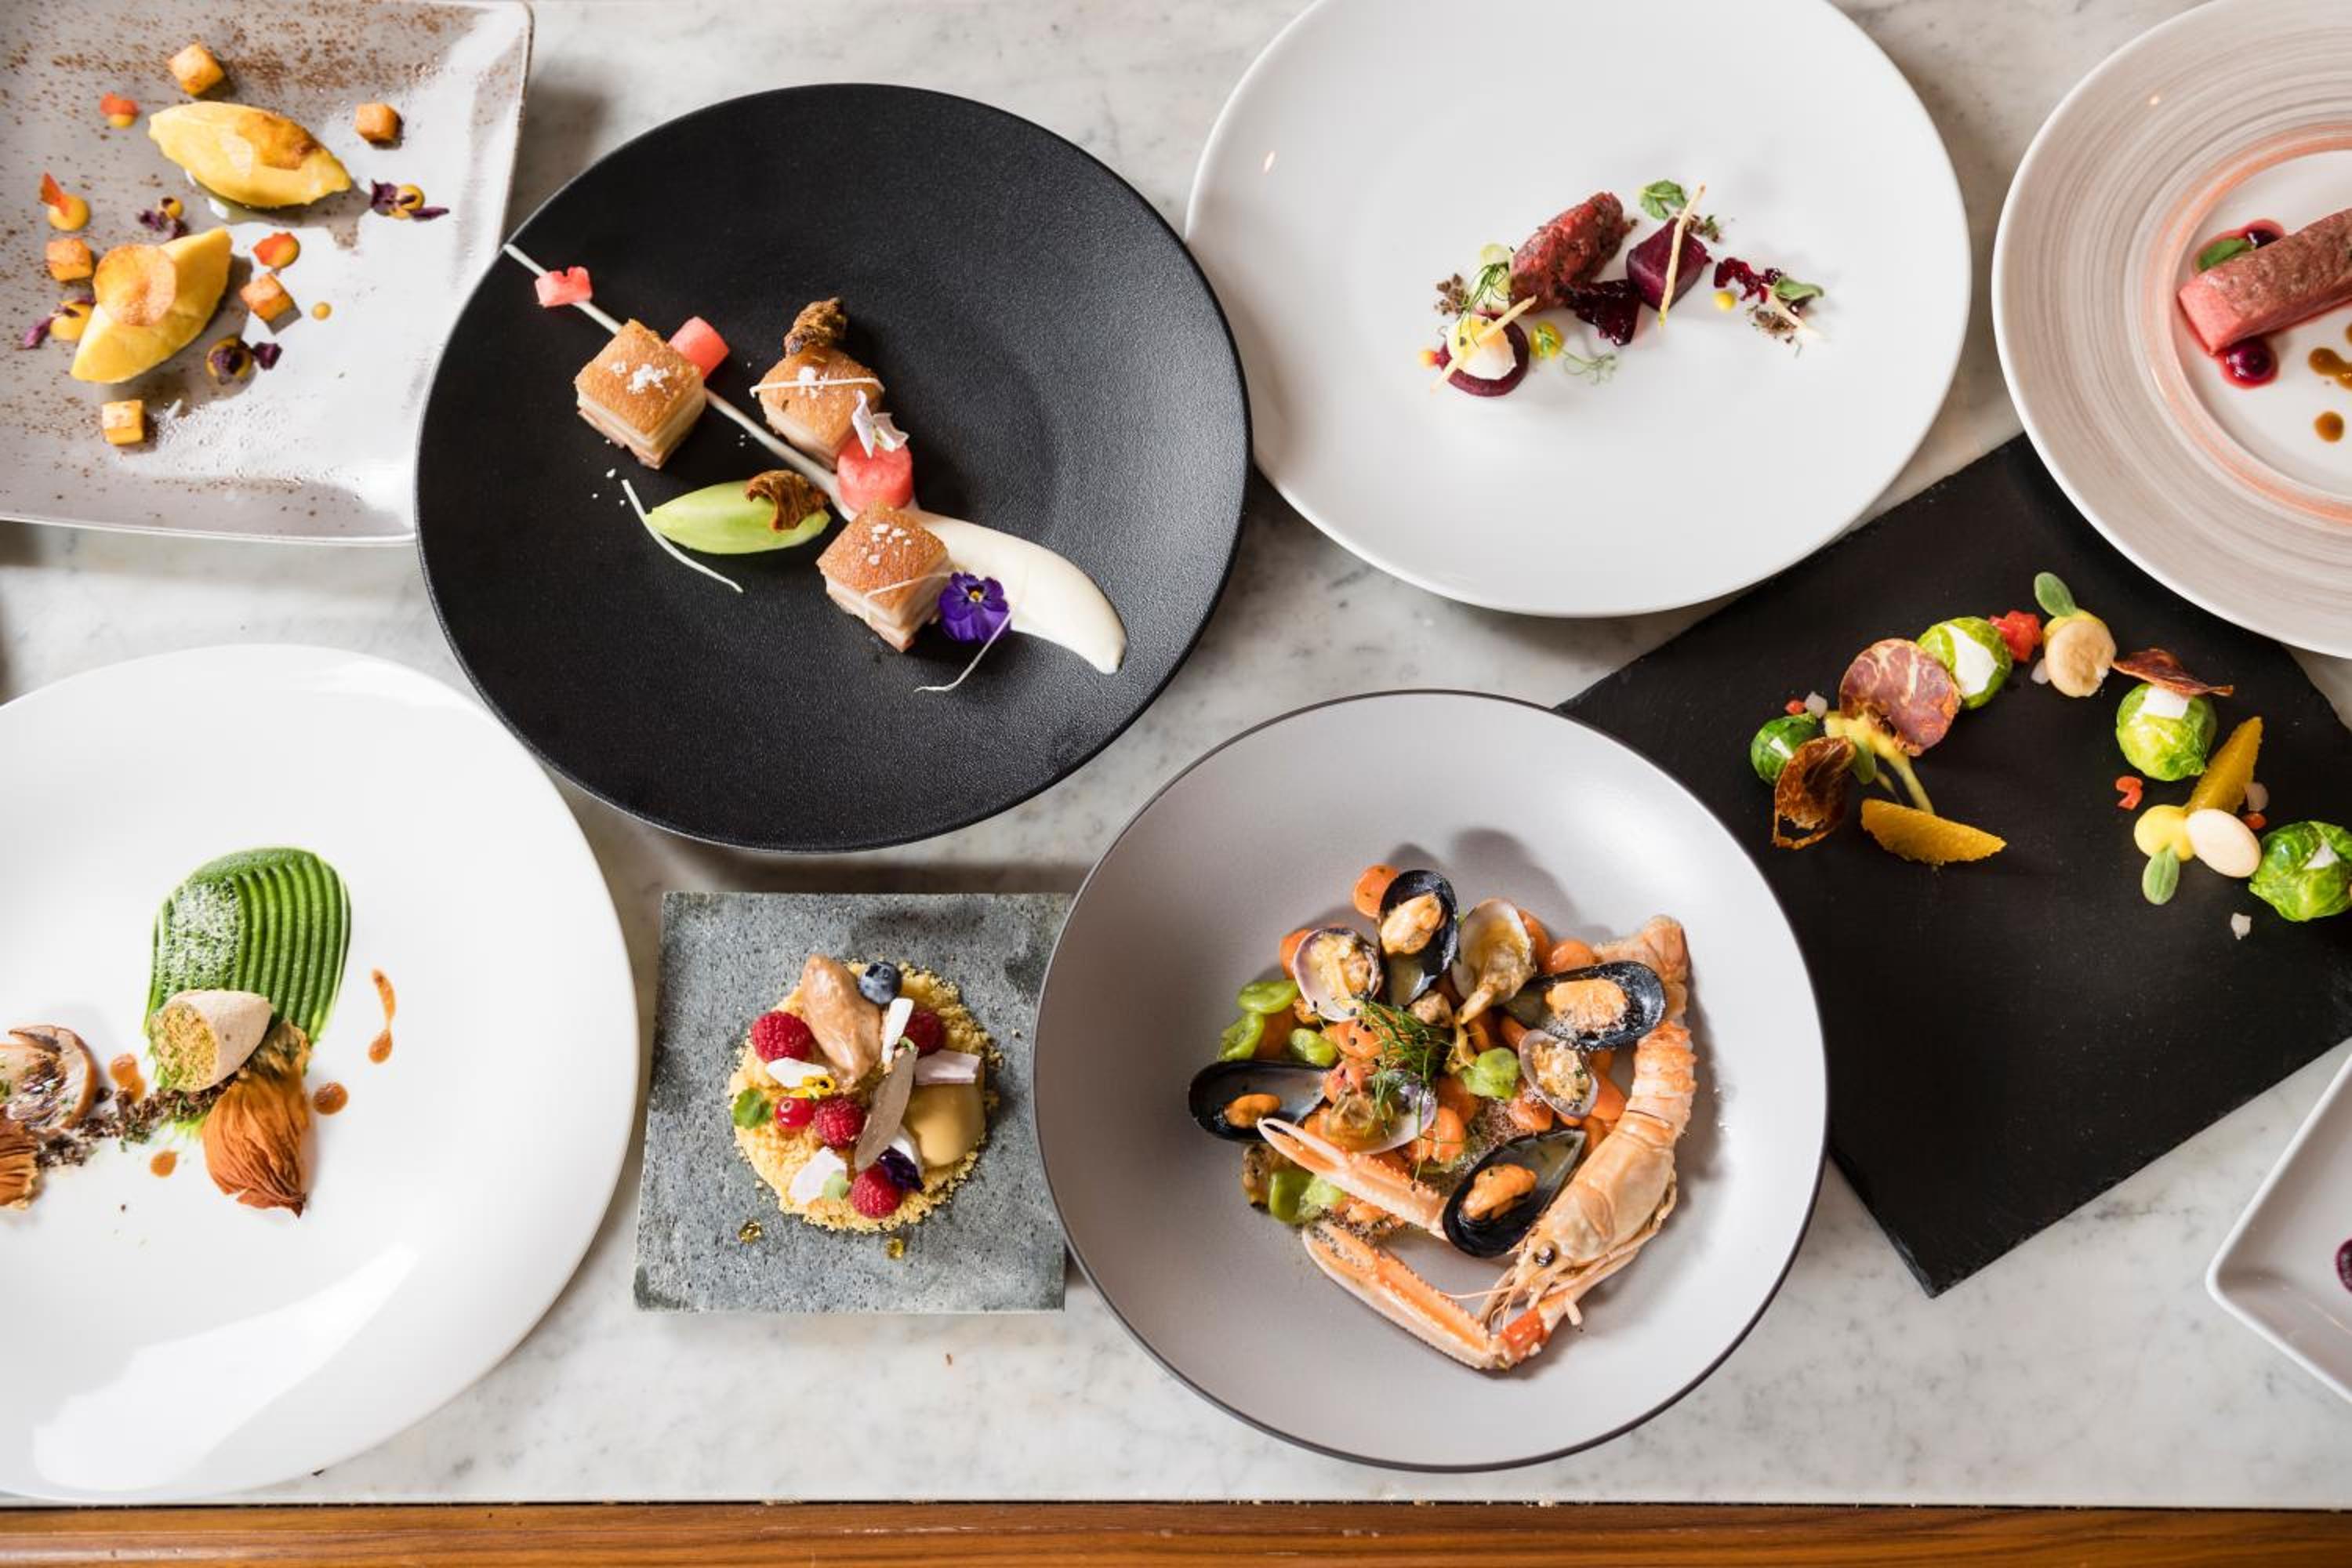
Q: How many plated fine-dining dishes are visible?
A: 9